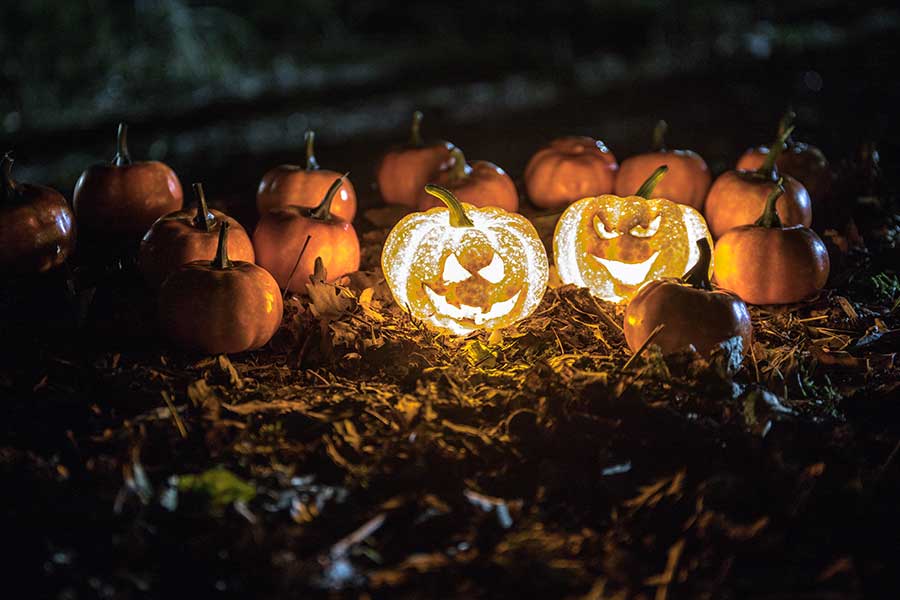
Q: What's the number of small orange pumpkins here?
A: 14